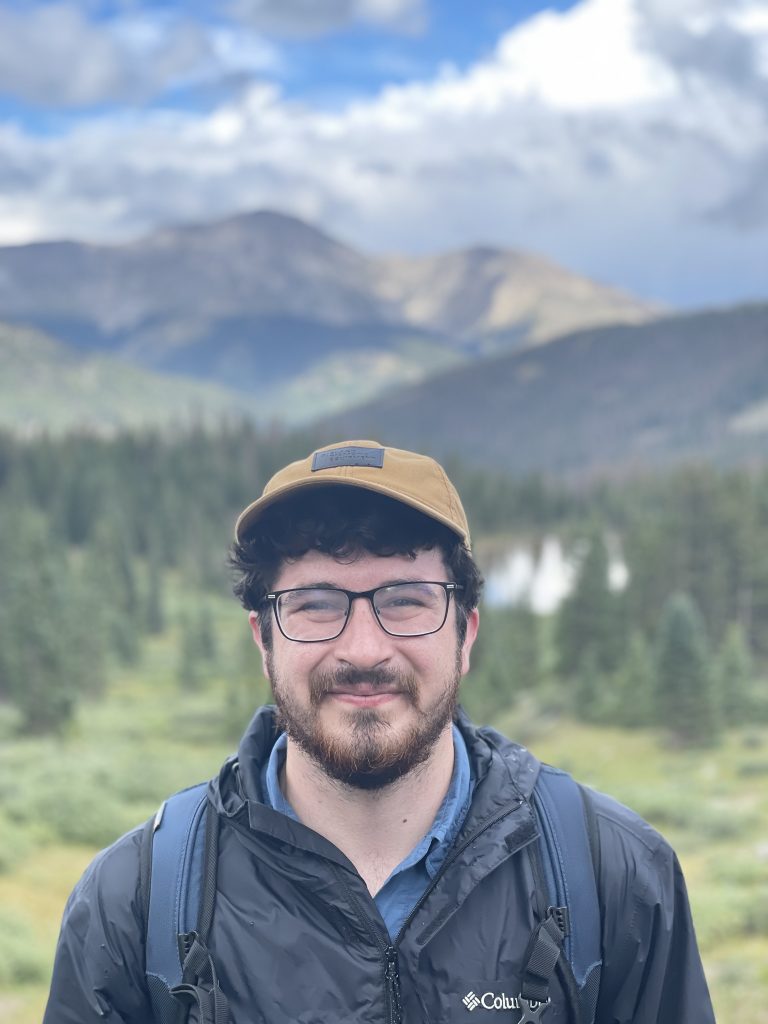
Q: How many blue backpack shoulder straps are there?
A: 2